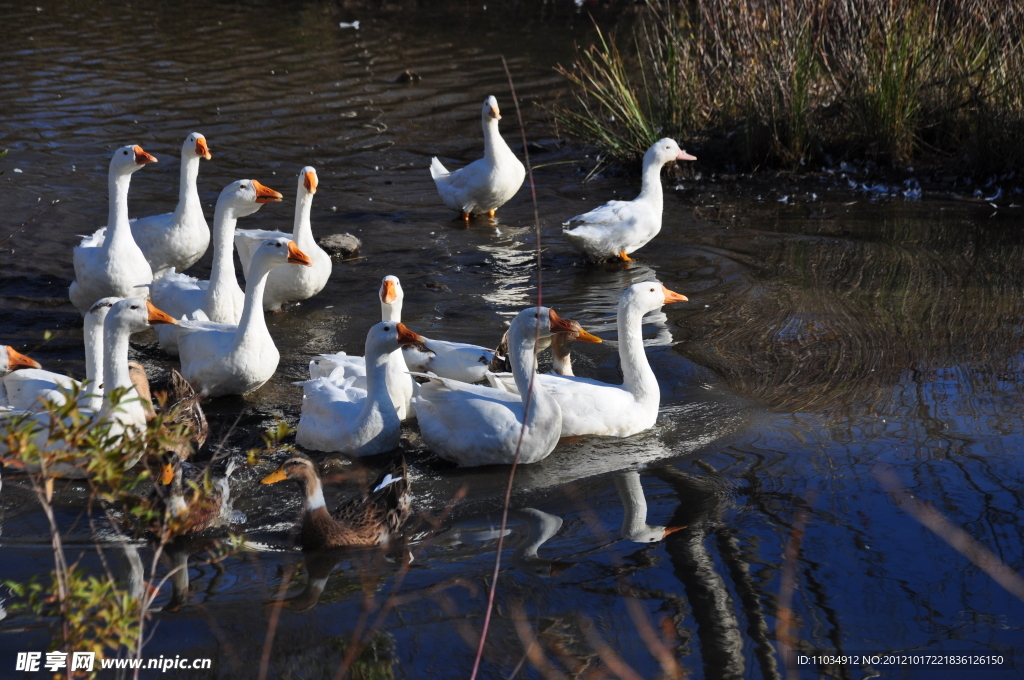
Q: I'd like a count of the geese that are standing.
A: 2